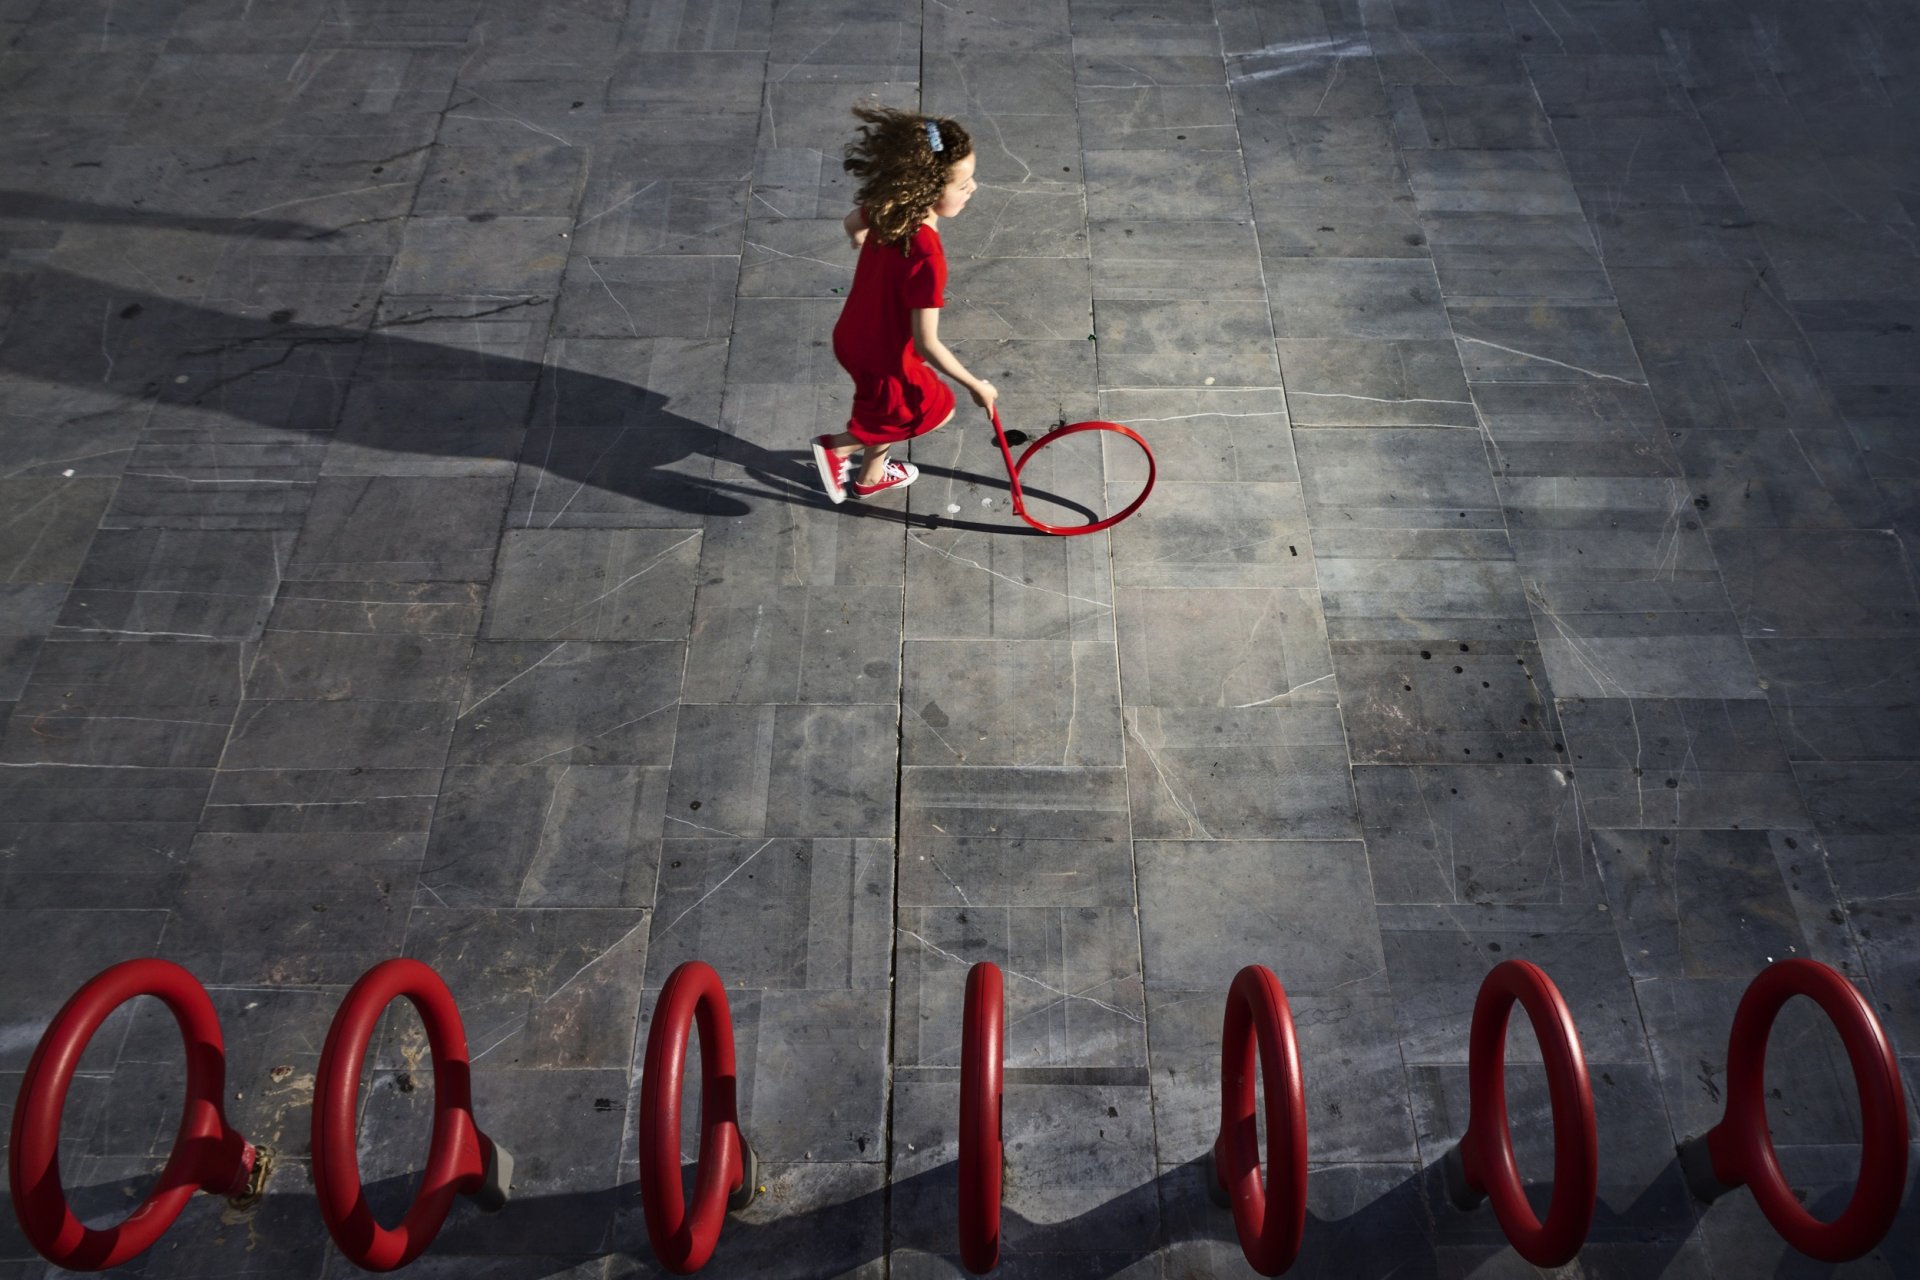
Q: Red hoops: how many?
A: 8